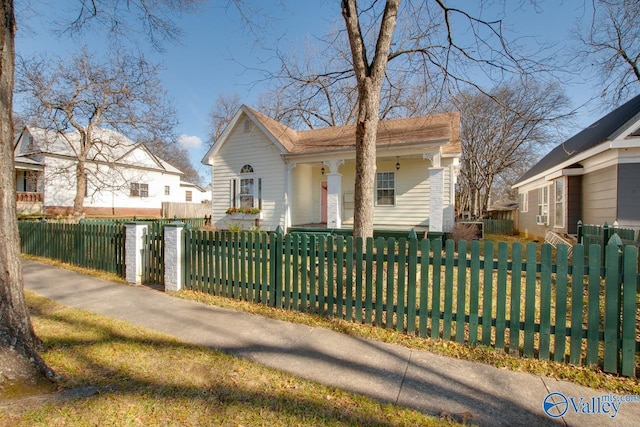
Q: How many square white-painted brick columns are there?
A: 4